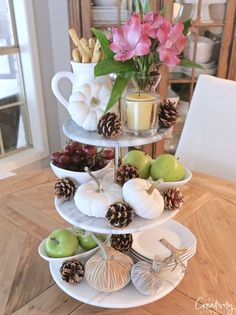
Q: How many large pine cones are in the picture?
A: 8